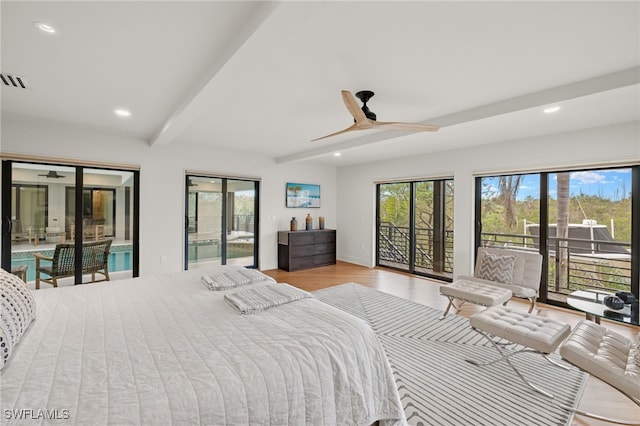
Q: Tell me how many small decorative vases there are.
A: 3